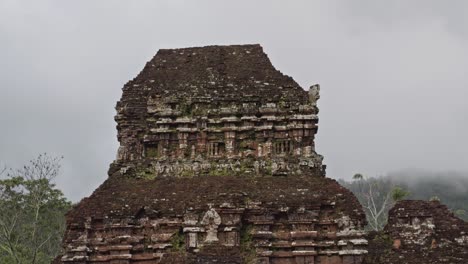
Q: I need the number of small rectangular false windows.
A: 3